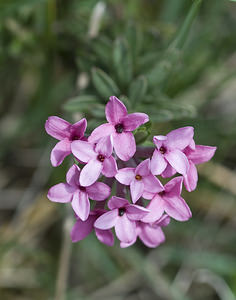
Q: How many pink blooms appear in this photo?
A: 11